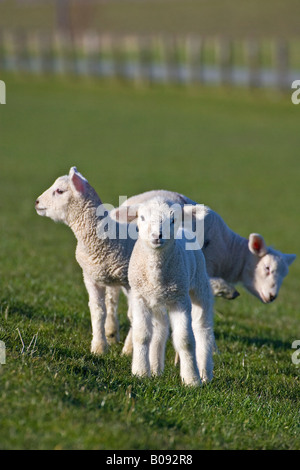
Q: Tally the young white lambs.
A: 3